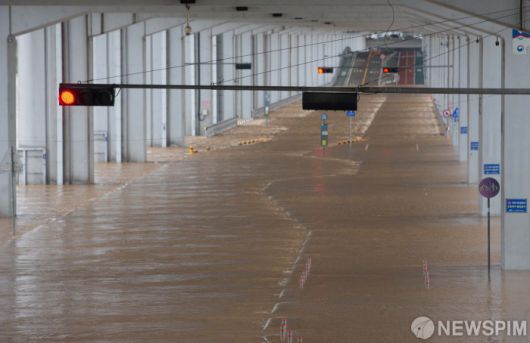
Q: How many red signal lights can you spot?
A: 3